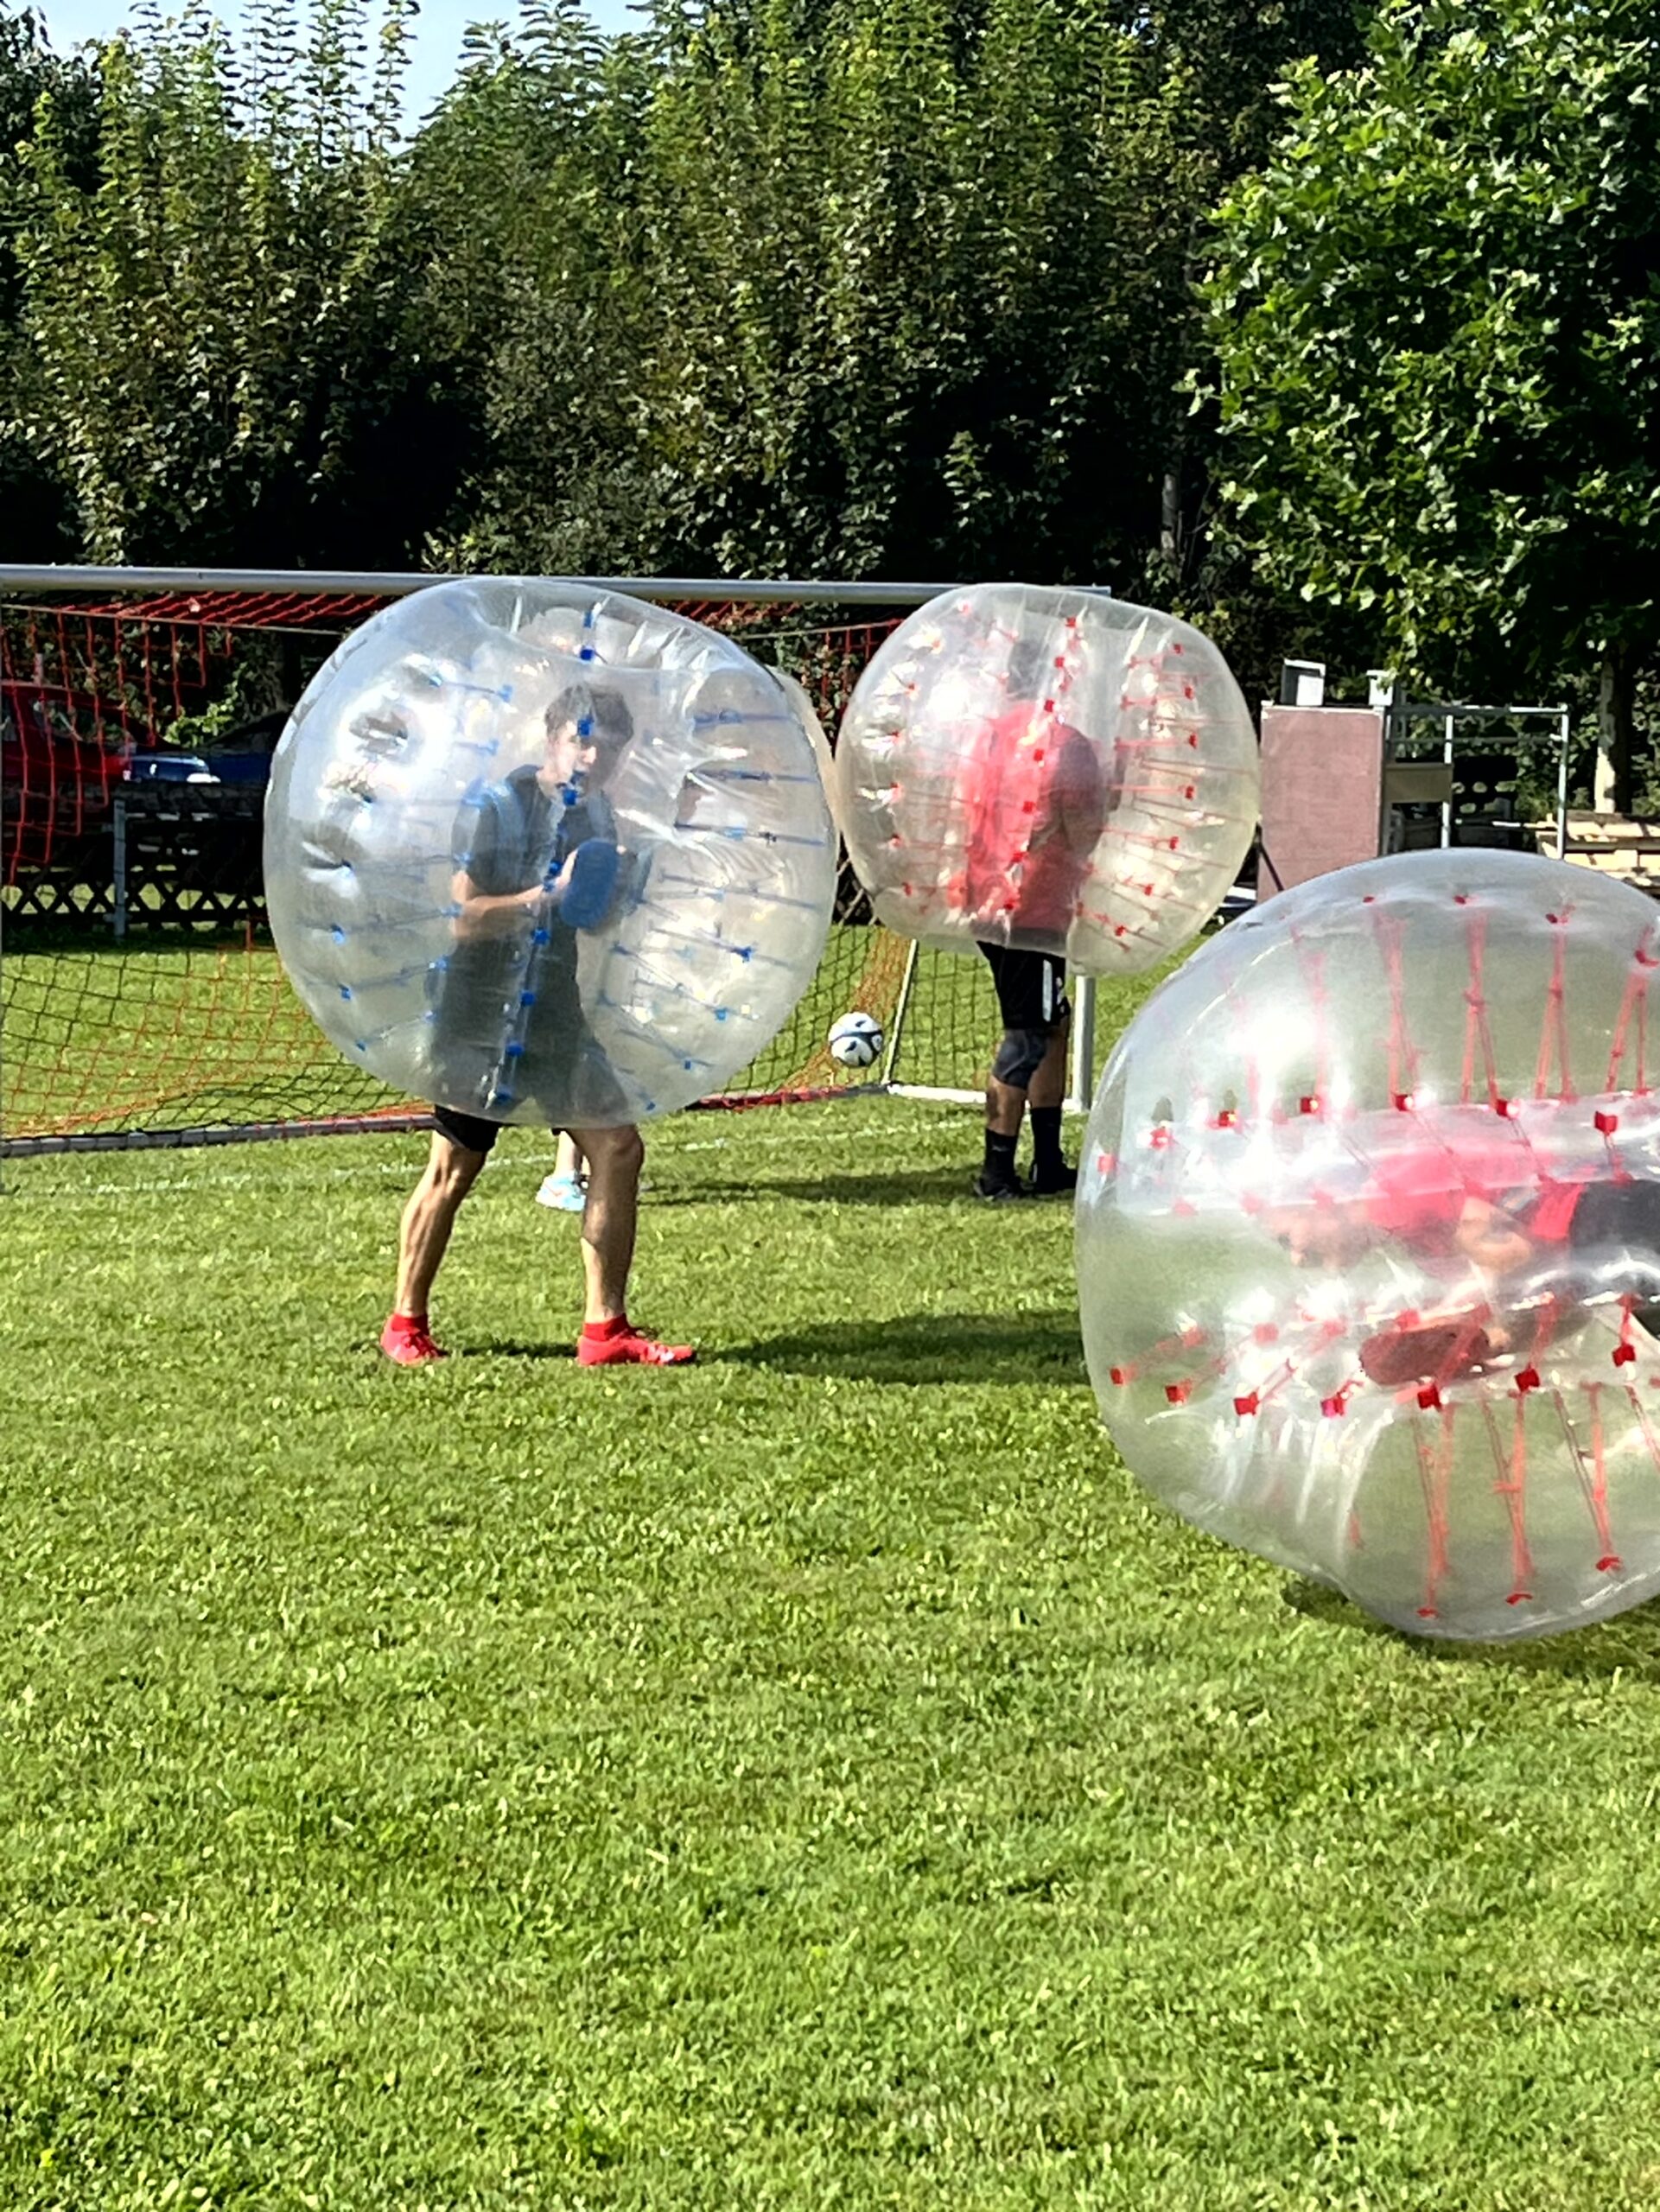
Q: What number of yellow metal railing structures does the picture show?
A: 0